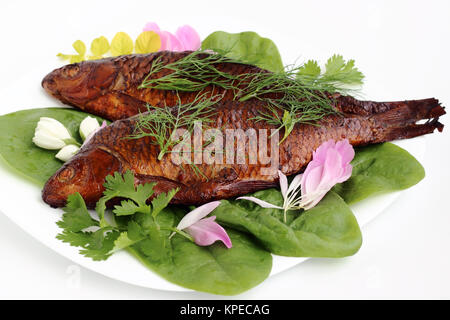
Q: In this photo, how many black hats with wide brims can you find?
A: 0